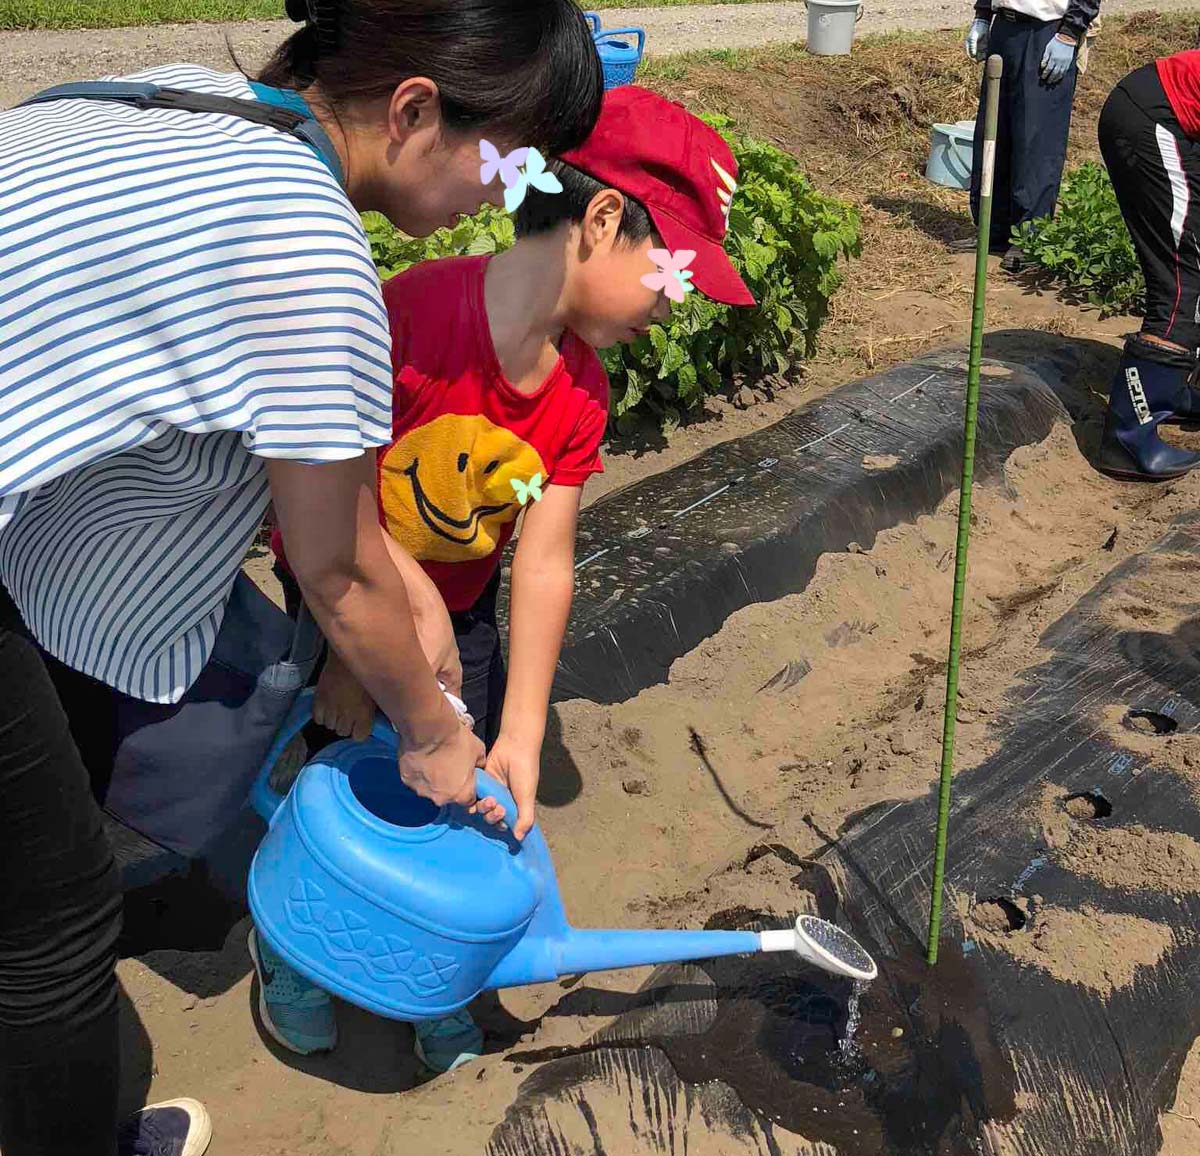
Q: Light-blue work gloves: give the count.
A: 2